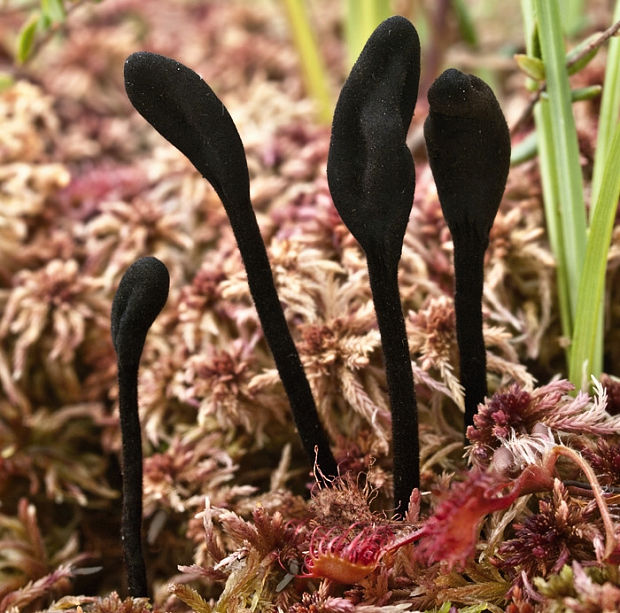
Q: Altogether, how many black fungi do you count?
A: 4